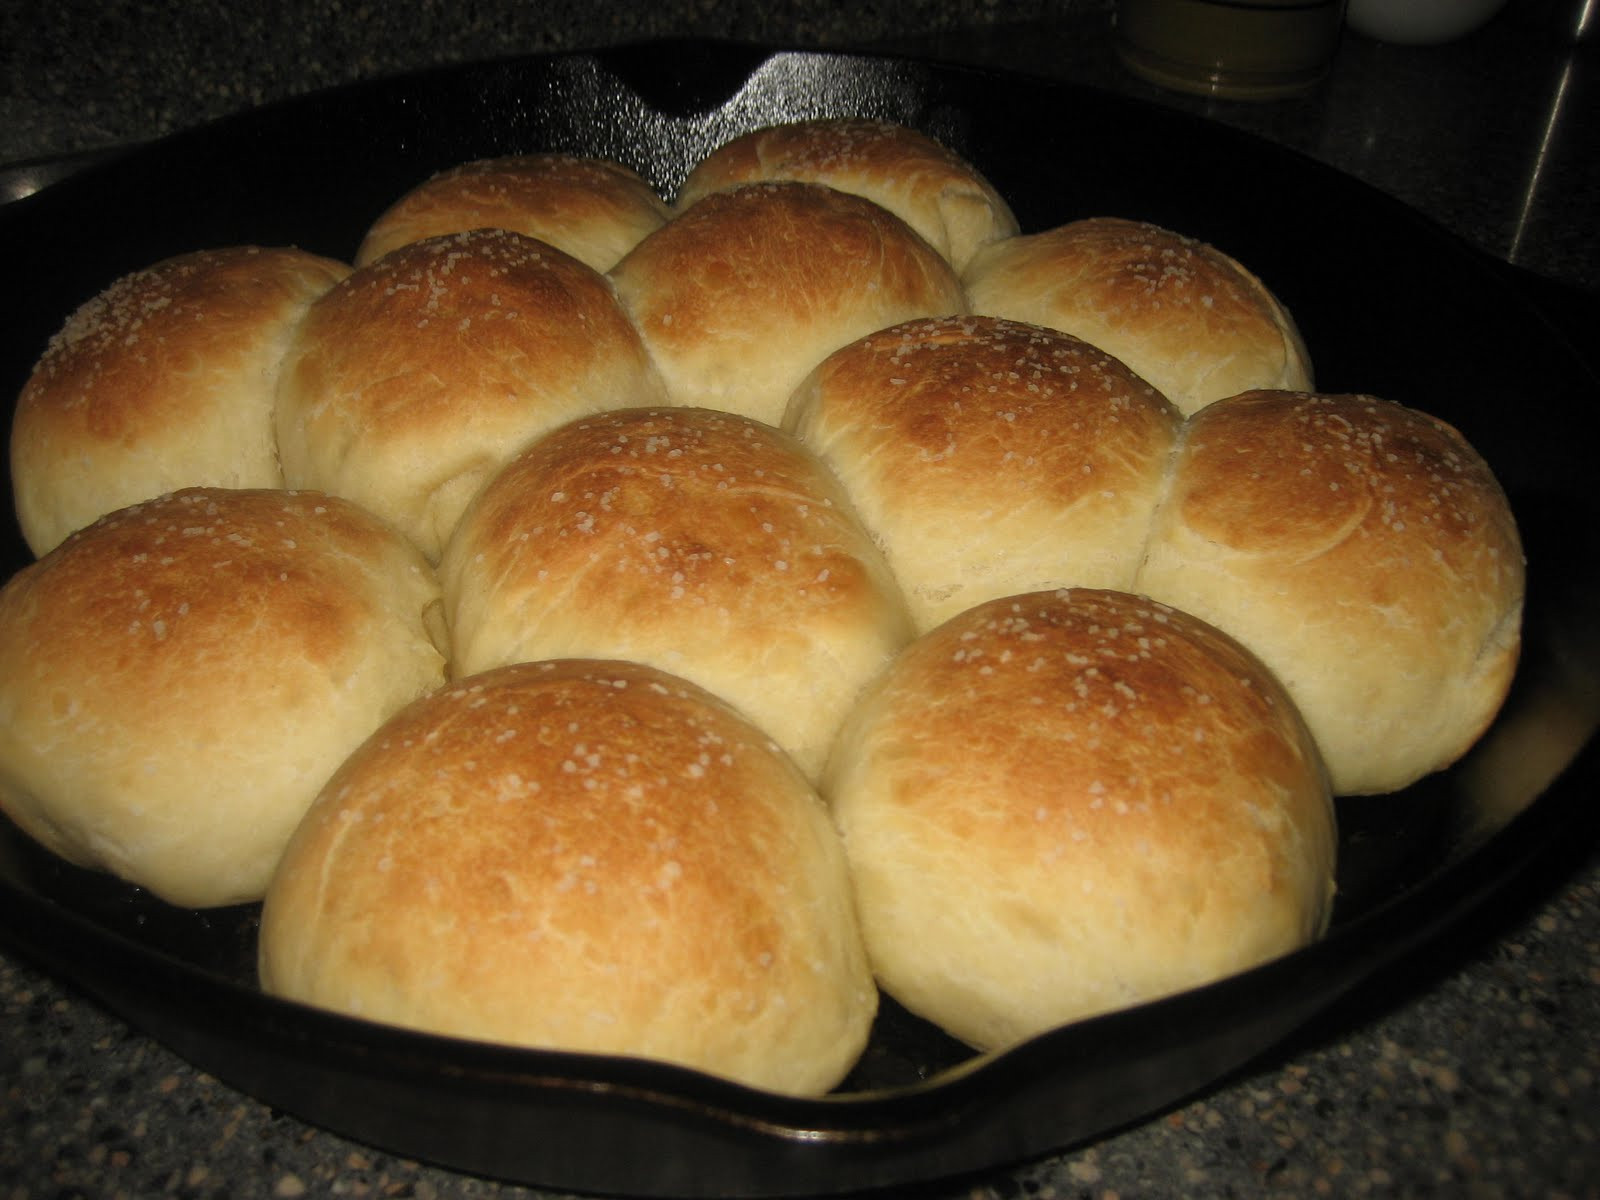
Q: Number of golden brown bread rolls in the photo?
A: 12